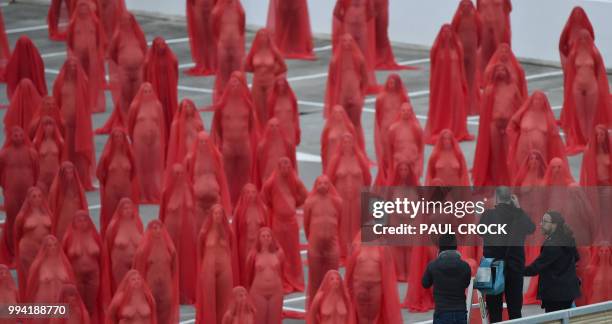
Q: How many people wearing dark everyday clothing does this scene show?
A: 3